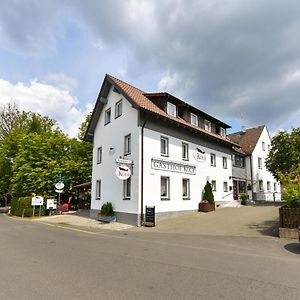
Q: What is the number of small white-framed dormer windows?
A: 4